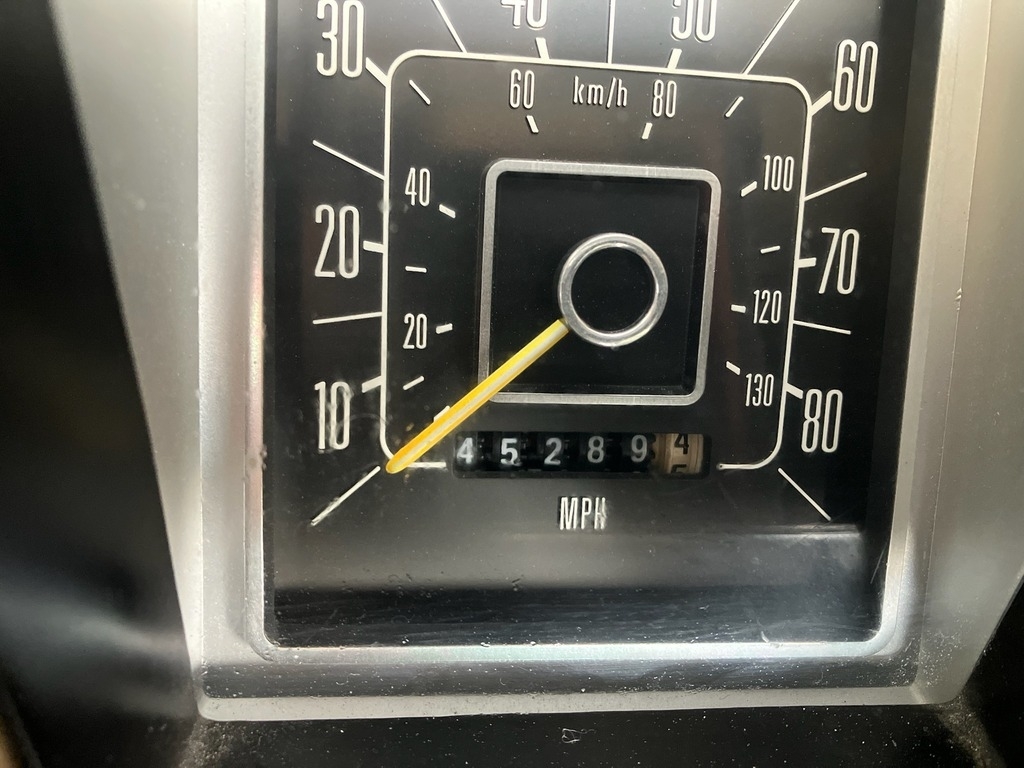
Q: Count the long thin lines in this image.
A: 9